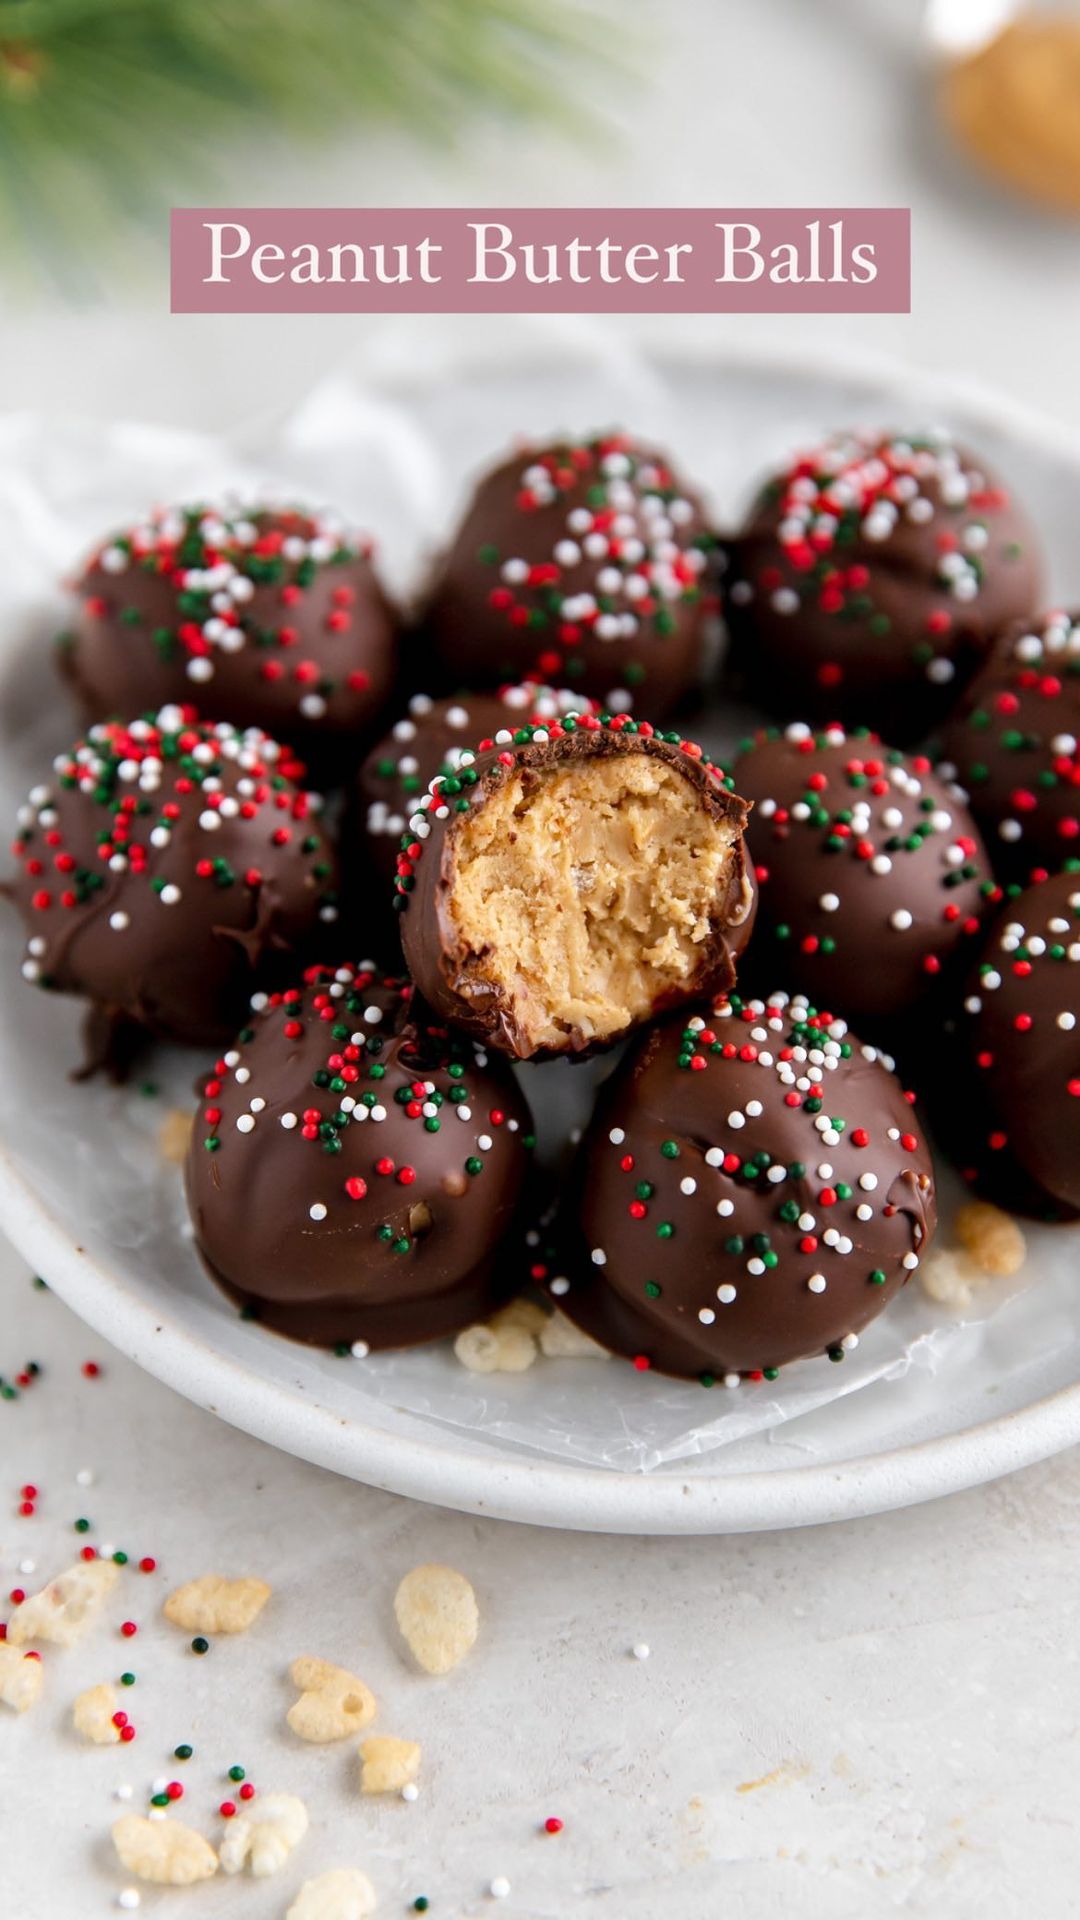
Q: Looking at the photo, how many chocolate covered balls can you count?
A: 11